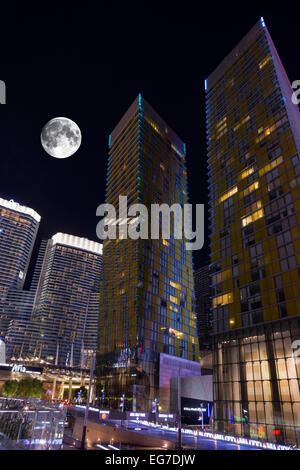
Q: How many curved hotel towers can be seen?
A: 2